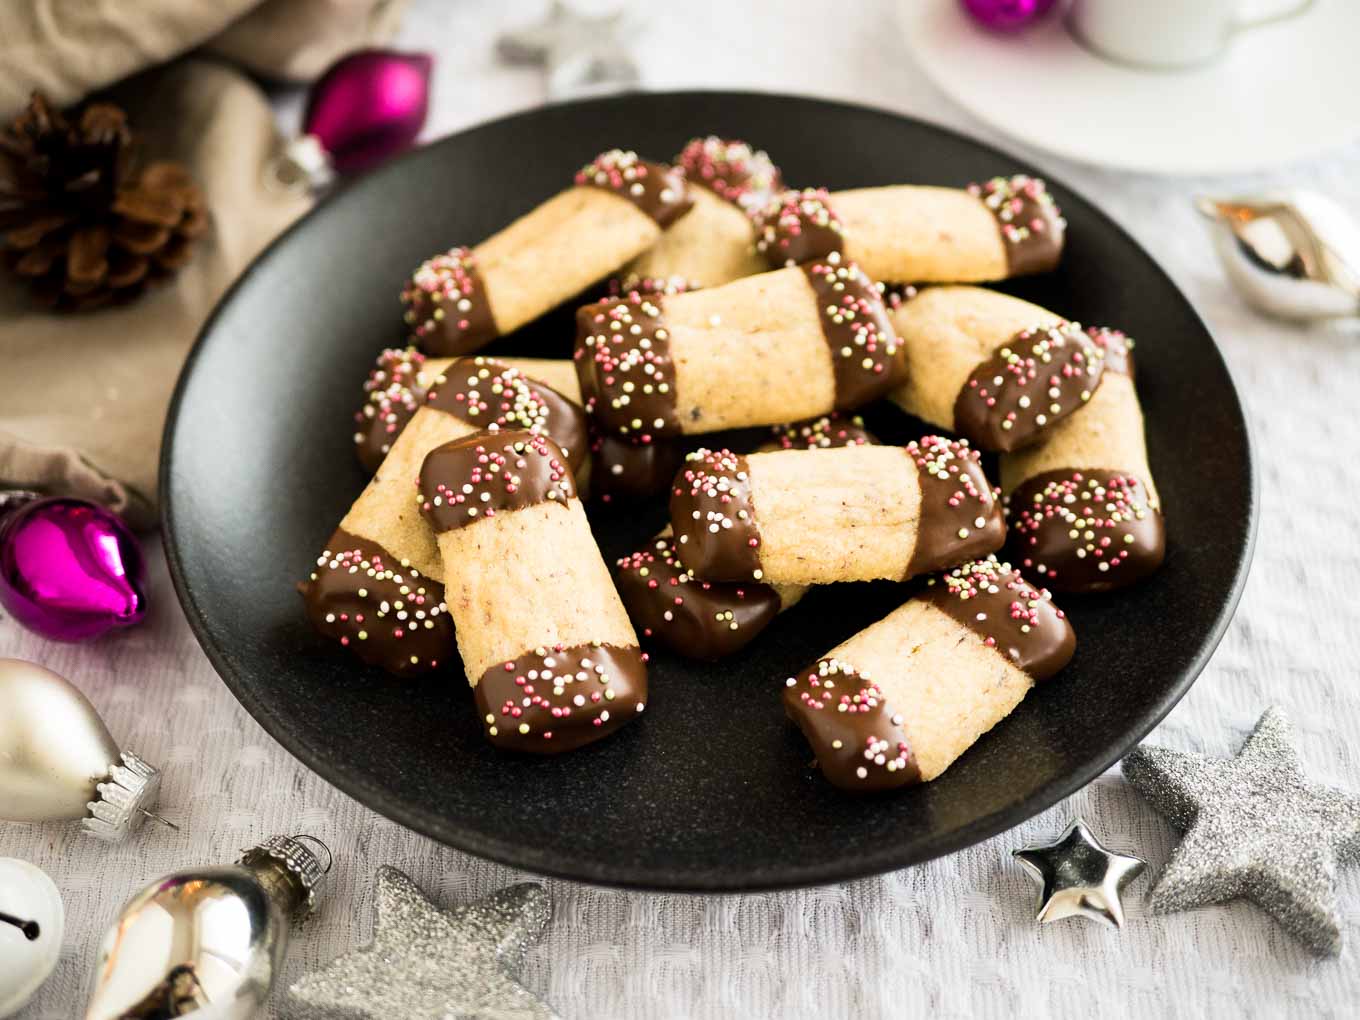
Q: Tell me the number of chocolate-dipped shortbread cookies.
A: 12